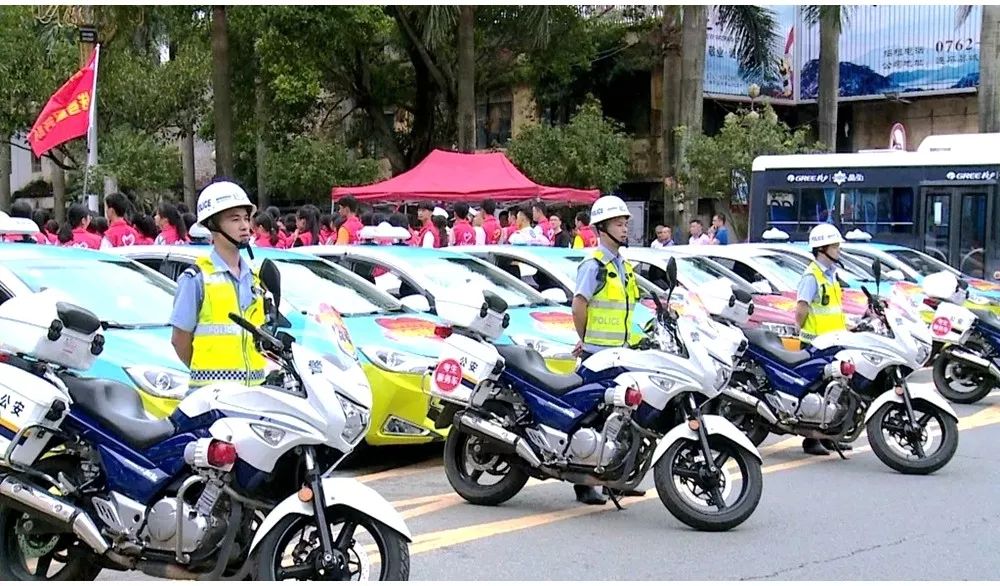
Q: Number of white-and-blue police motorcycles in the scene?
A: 4